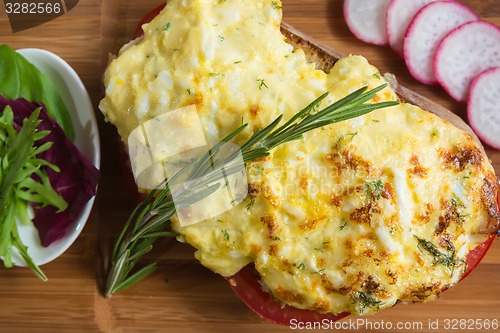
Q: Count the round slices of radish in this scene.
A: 5